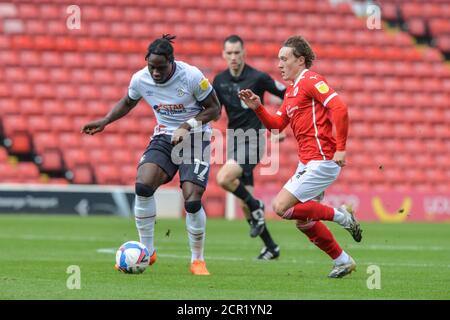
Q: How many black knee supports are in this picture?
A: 2